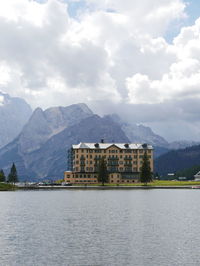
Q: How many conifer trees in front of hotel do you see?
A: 2